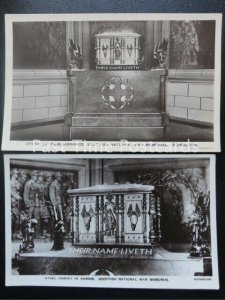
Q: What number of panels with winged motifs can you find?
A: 4